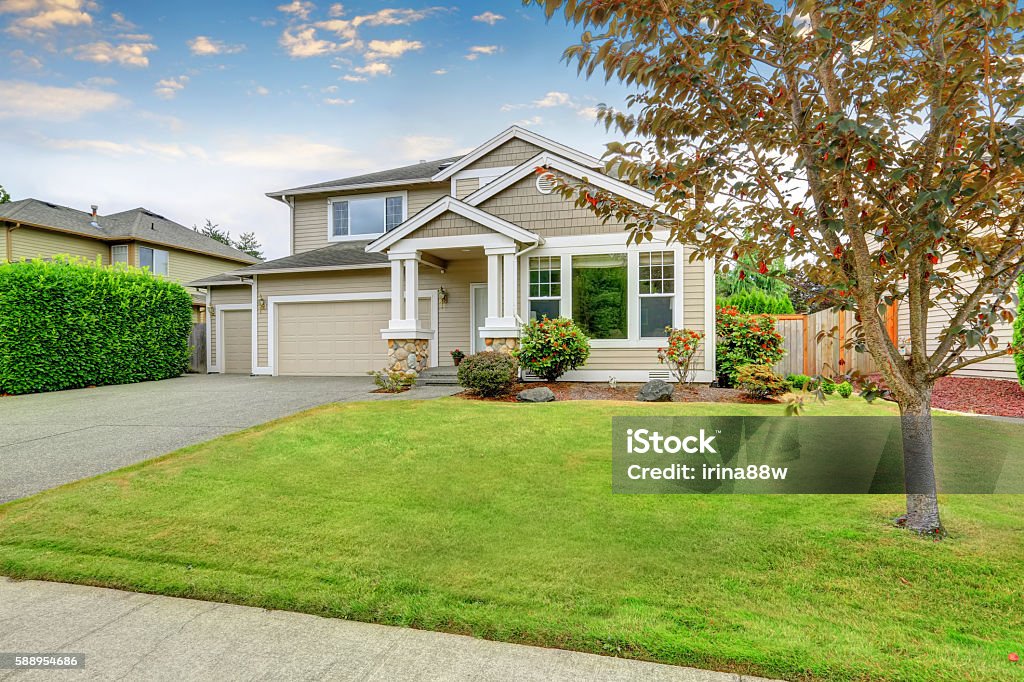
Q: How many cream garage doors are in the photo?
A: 2